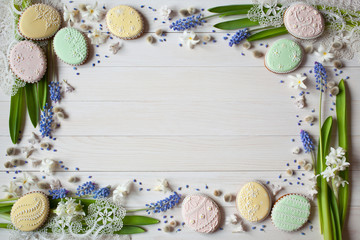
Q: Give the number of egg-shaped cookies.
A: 10